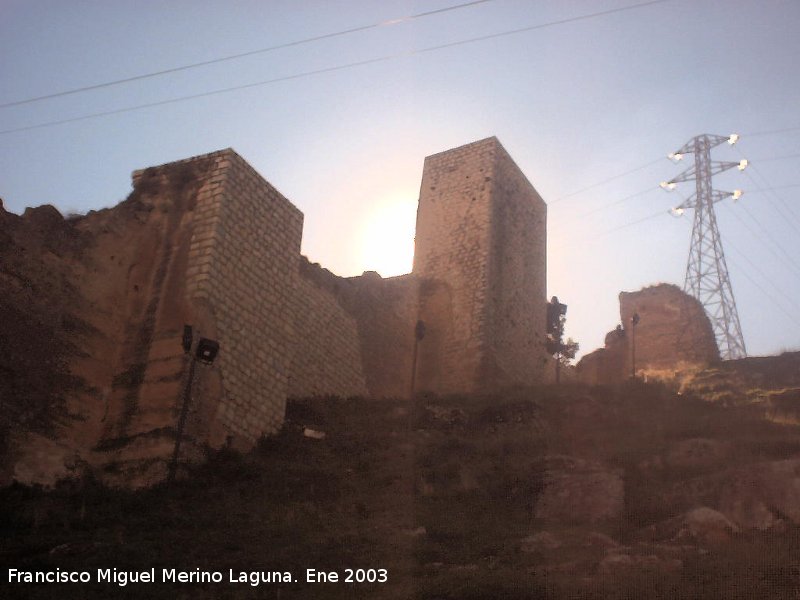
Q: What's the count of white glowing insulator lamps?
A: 6